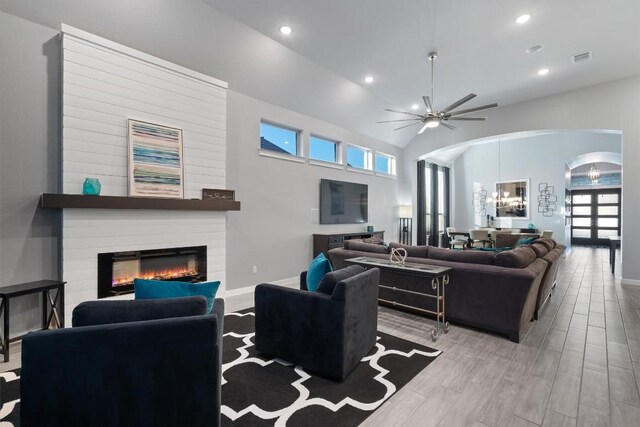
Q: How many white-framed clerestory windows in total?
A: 4